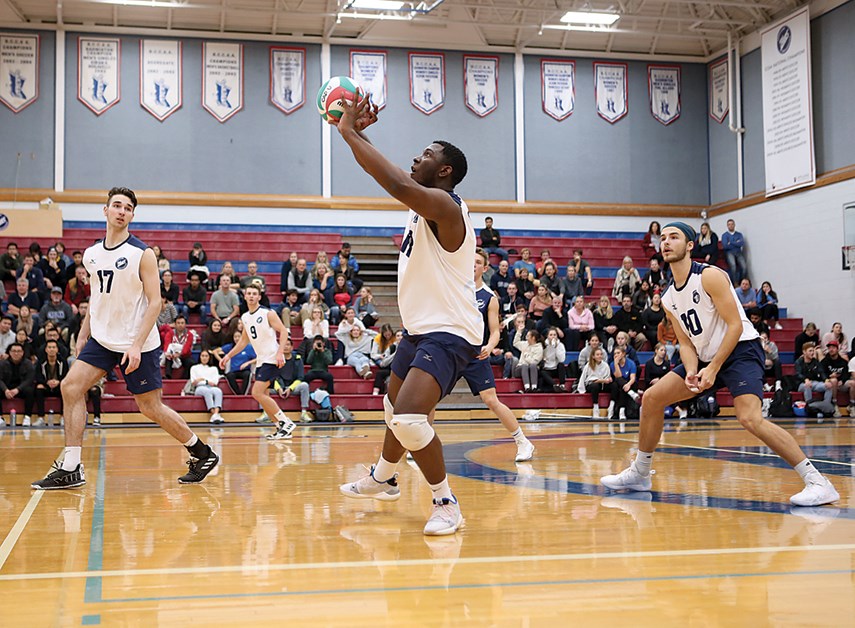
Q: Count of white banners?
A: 13